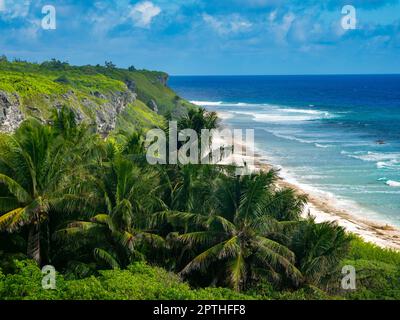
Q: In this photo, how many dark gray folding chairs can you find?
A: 0